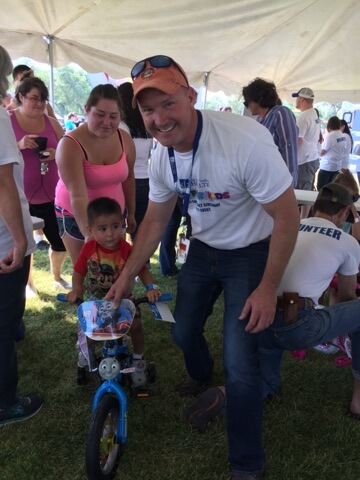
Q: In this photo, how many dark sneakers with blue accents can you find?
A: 1